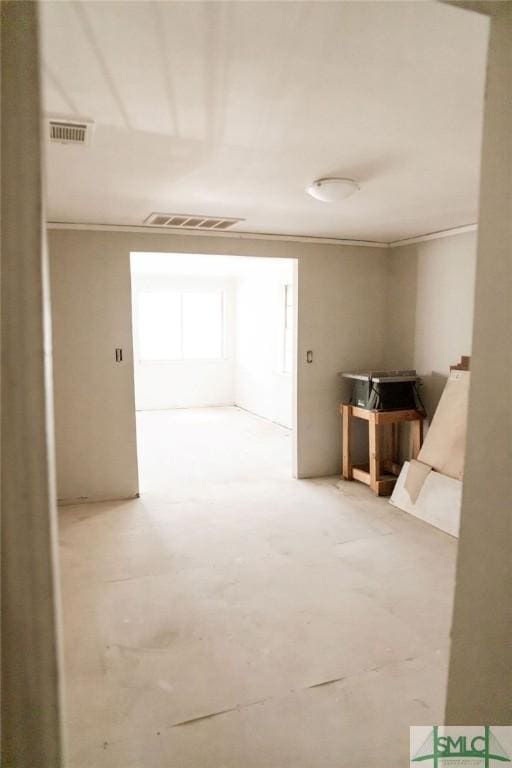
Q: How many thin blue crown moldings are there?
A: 0